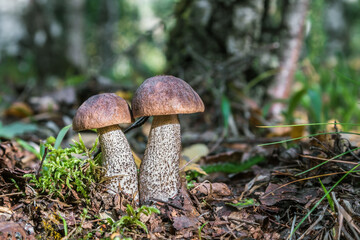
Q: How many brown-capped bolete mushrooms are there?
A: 2